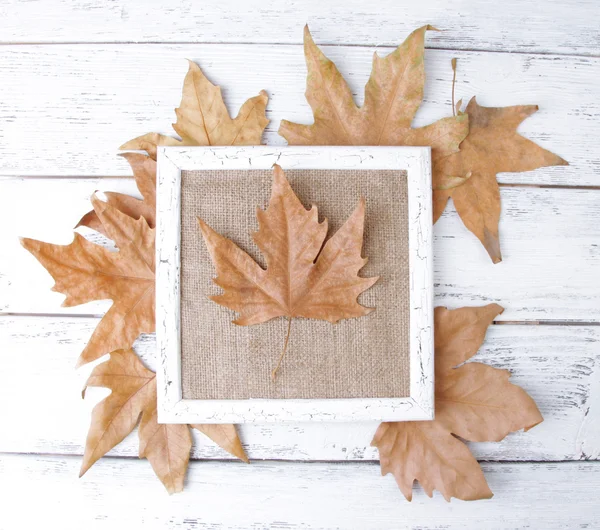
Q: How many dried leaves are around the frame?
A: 7